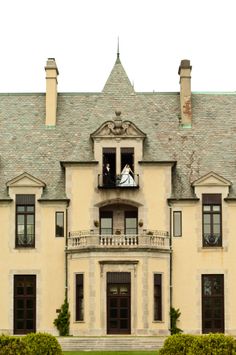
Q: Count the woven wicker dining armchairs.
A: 0